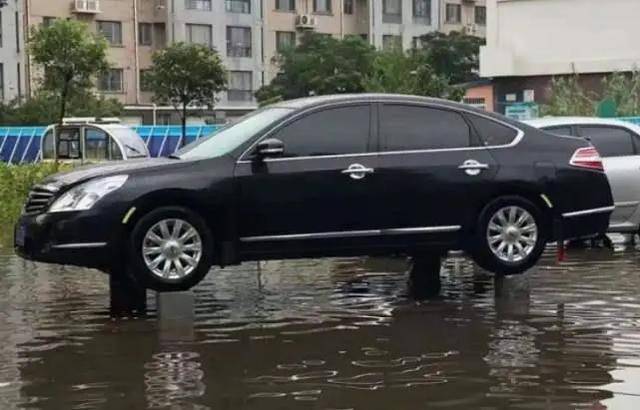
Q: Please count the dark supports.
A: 2